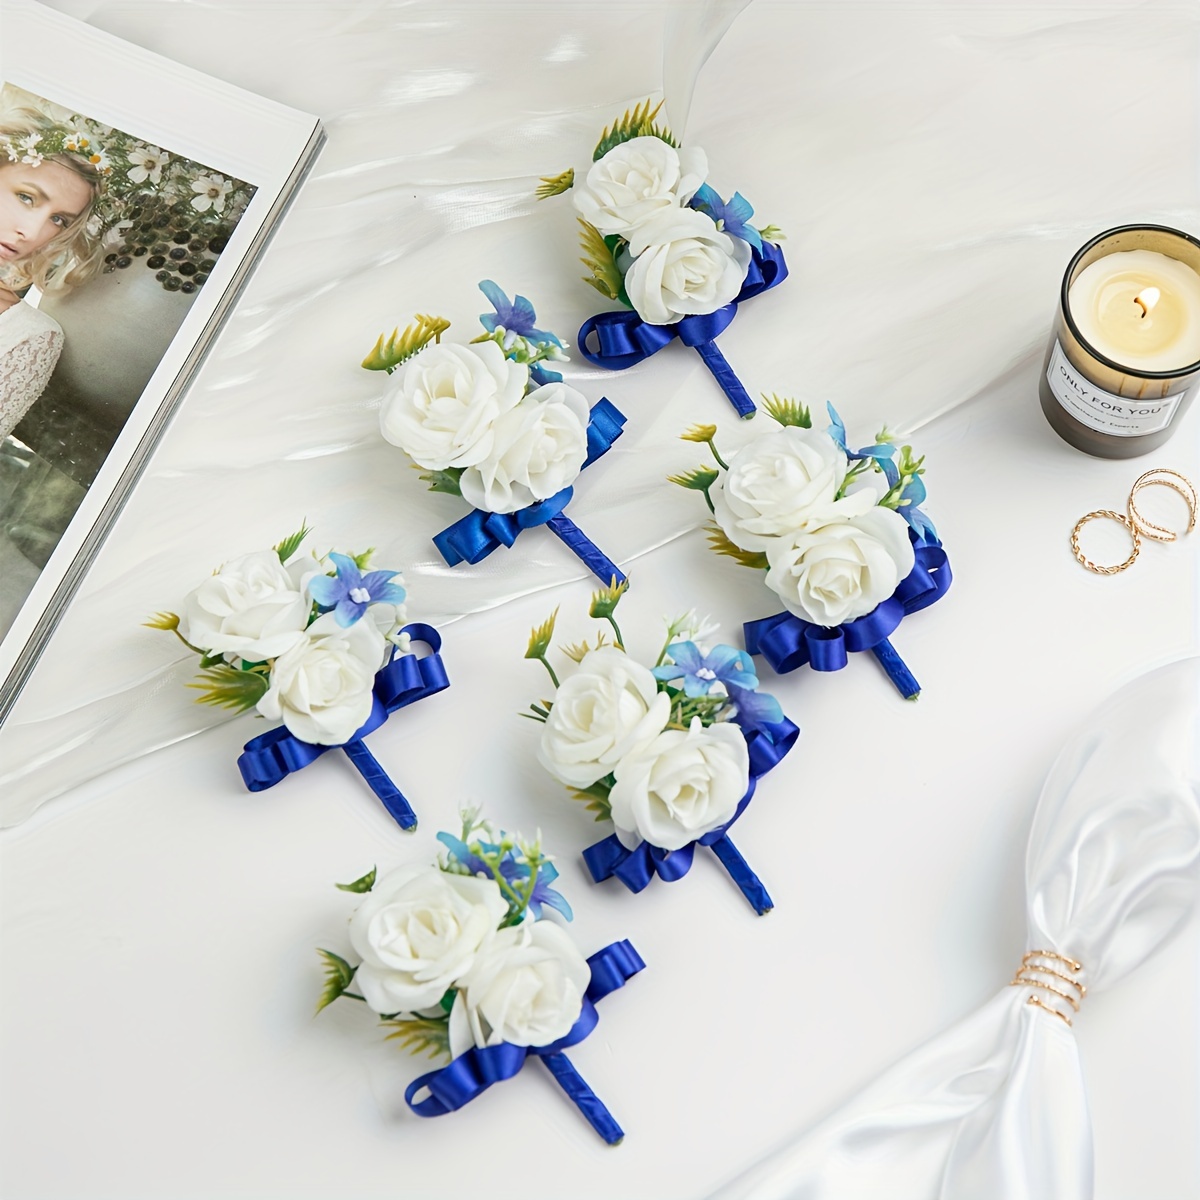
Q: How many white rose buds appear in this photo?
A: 12